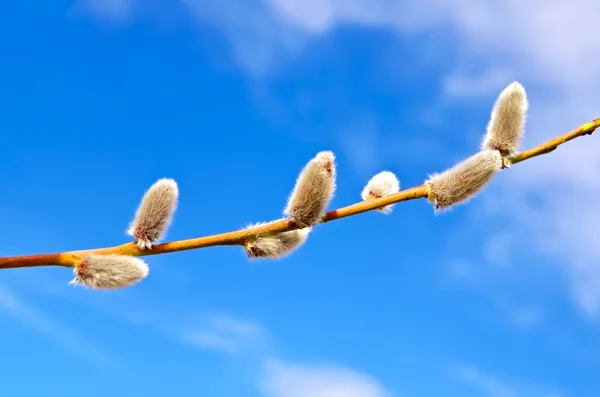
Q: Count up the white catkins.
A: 7